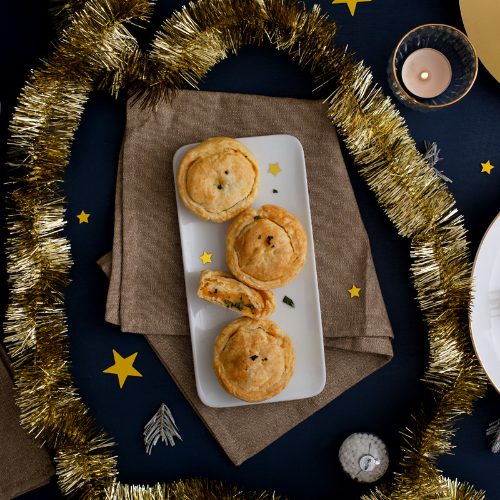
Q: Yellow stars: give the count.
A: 7